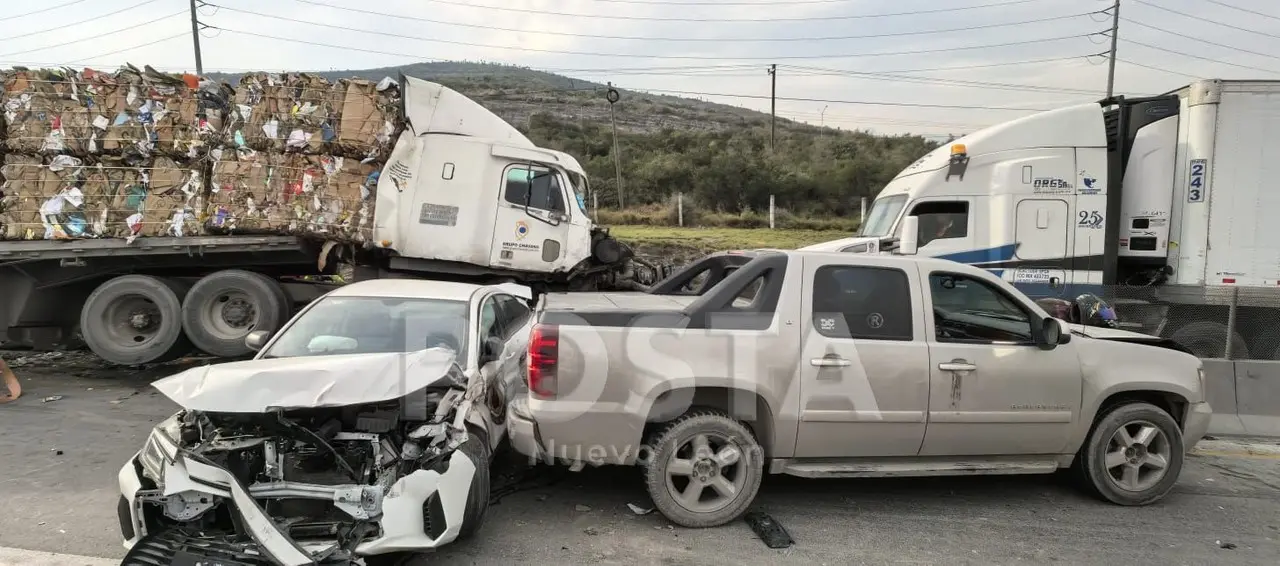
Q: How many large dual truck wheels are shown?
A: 2